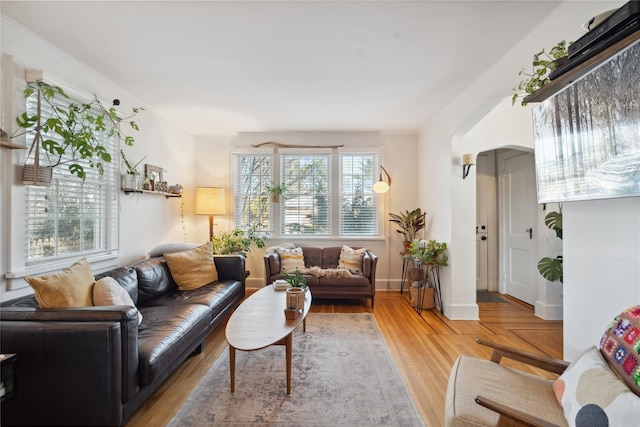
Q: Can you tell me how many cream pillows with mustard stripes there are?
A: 2